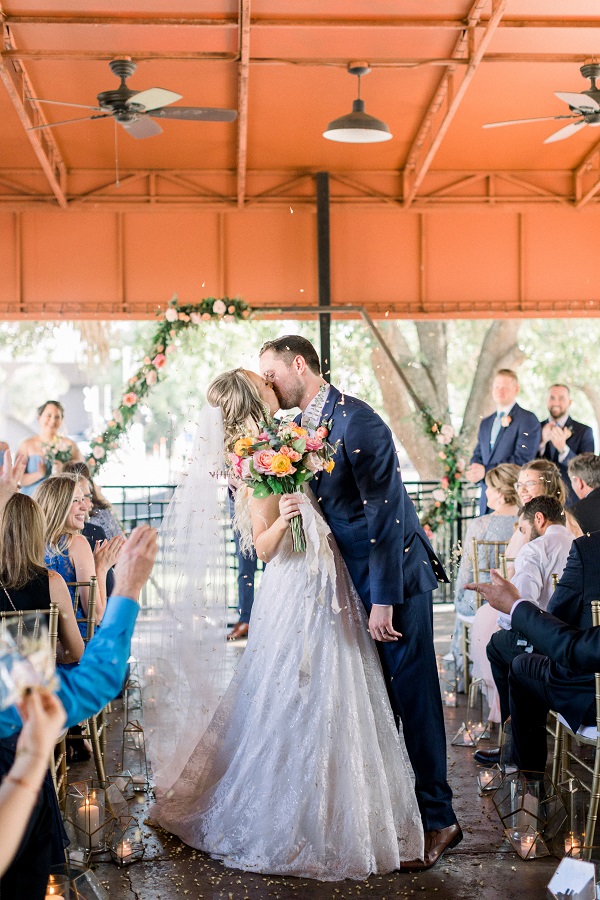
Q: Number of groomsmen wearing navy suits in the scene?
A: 2